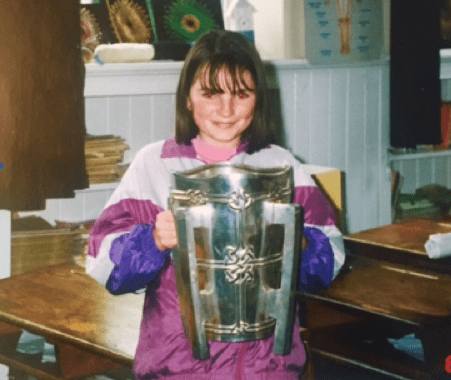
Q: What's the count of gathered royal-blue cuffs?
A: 2